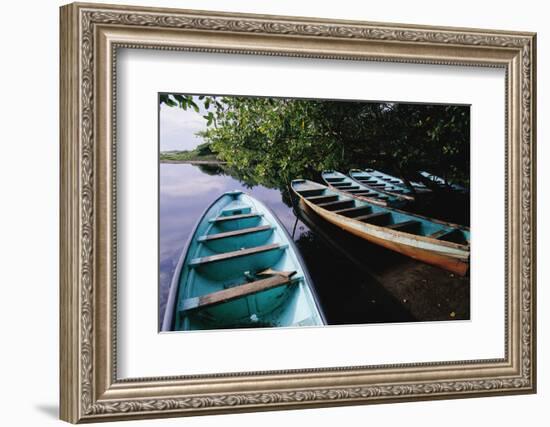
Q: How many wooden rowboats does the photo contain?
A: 6